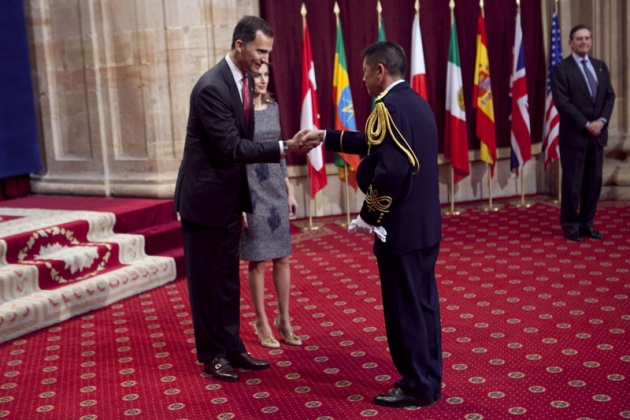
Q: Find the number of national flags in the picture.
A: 8